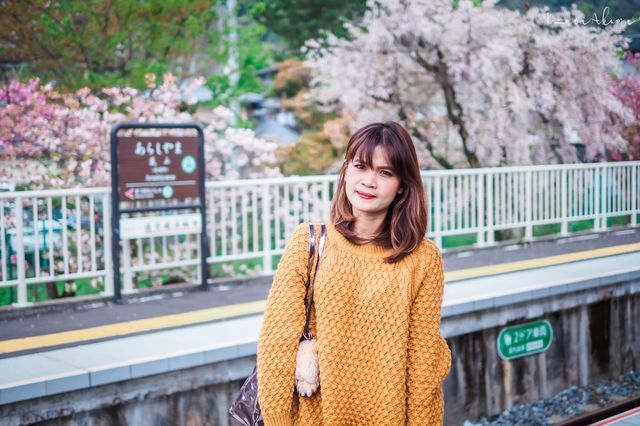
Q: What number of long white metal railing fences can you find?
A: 1